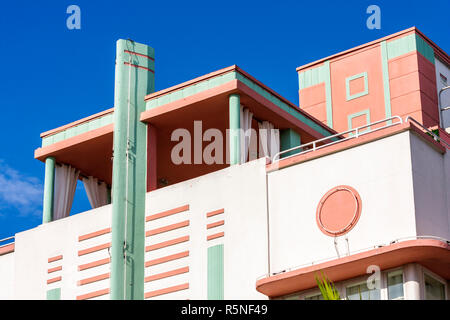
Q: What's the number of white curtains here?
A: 4